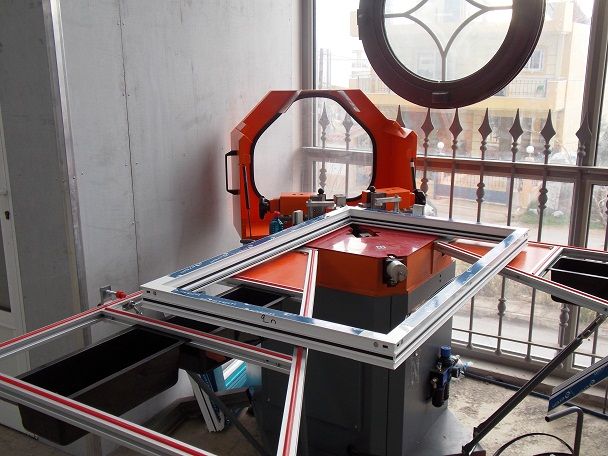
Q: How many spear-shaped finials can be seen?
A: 9